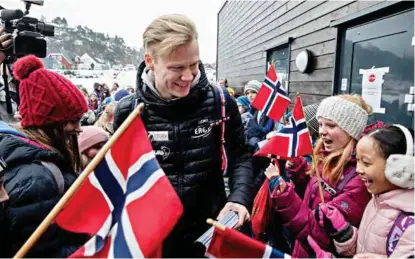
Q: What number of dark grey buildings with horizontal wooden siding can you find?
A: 1